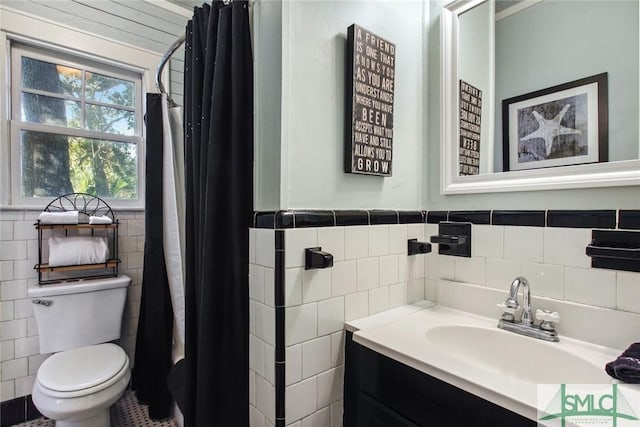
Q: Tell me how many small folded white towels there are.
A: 2